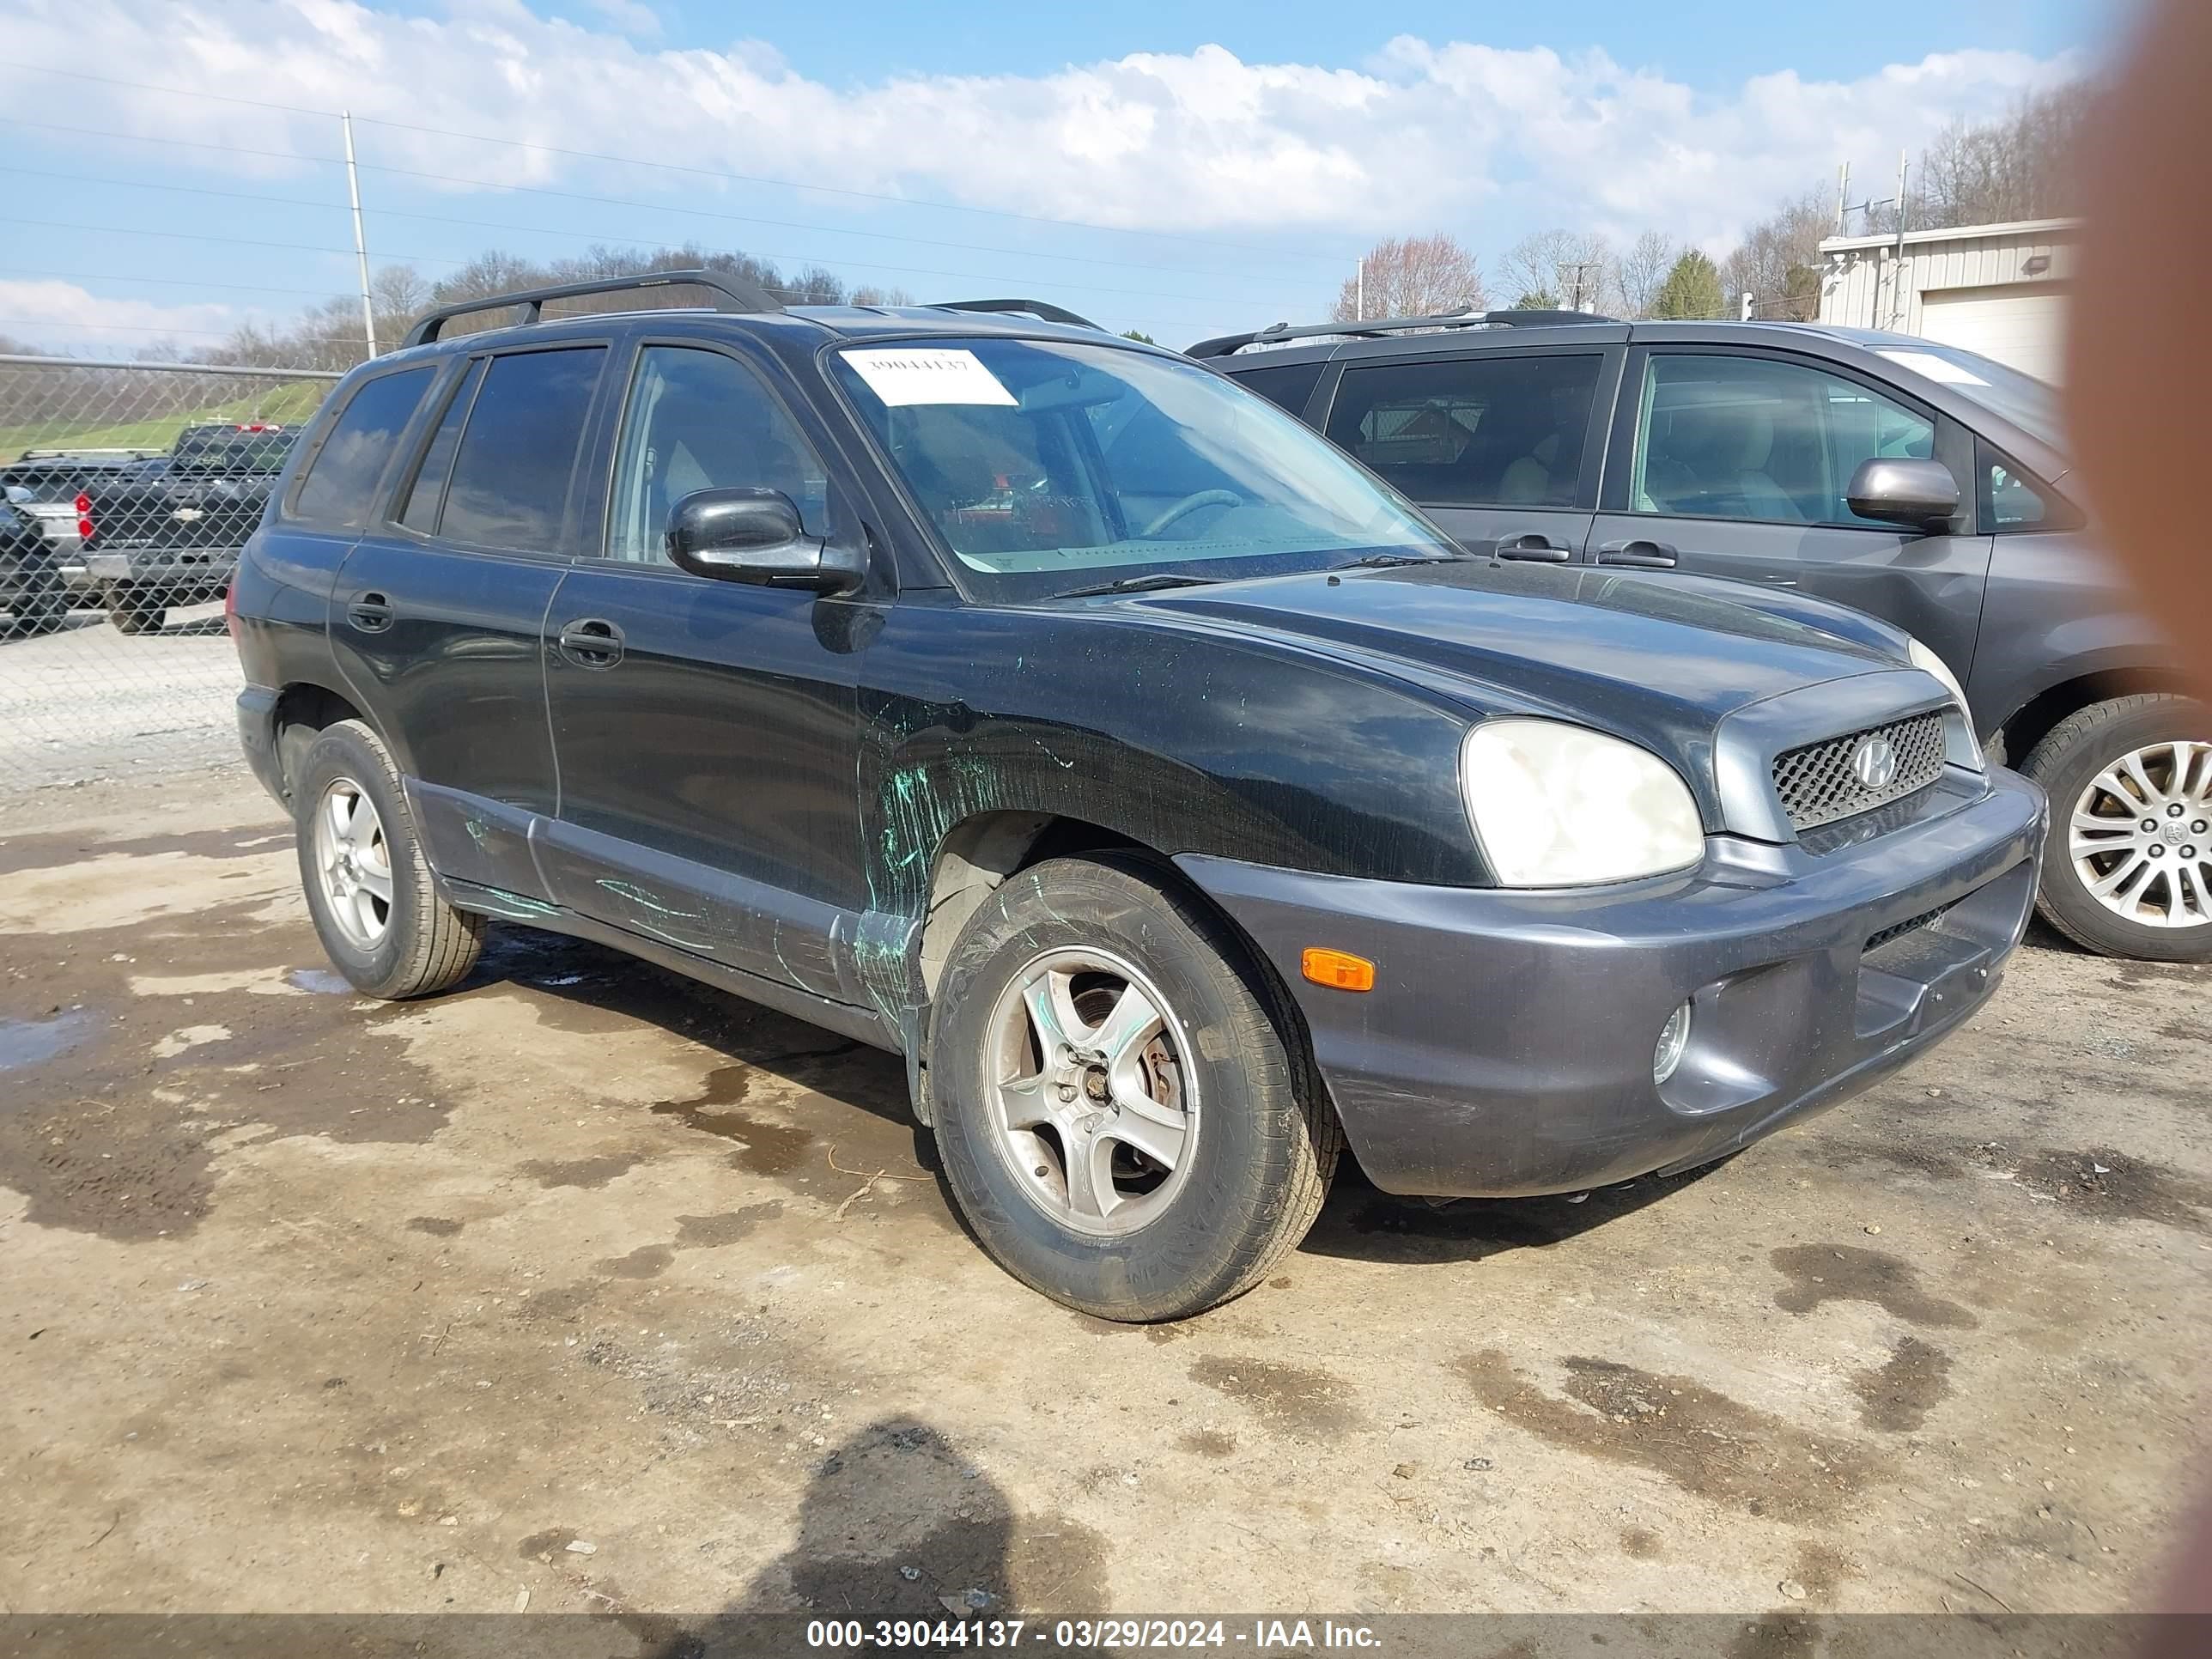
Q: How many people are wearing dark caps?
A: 0